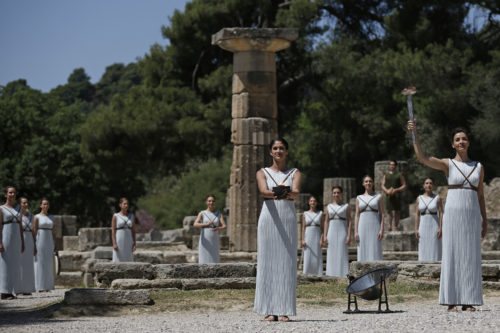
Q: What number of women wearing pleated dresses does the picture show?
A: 11